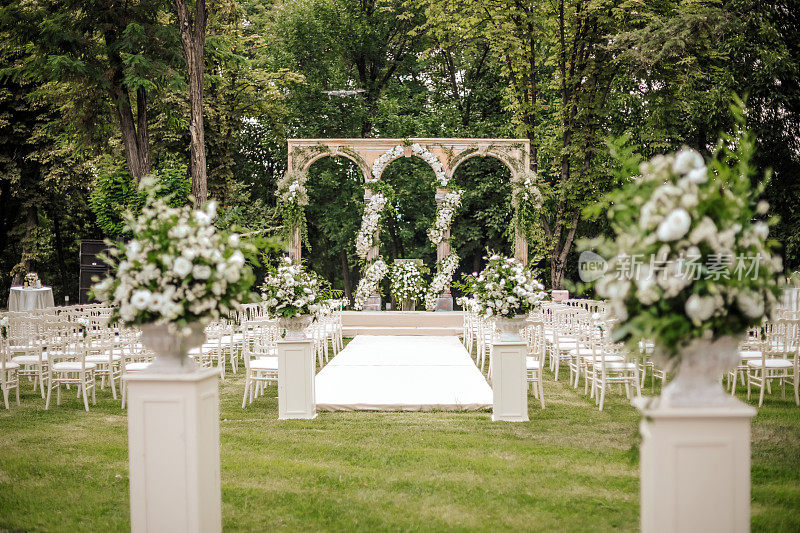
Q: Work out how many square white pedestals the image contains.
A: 4